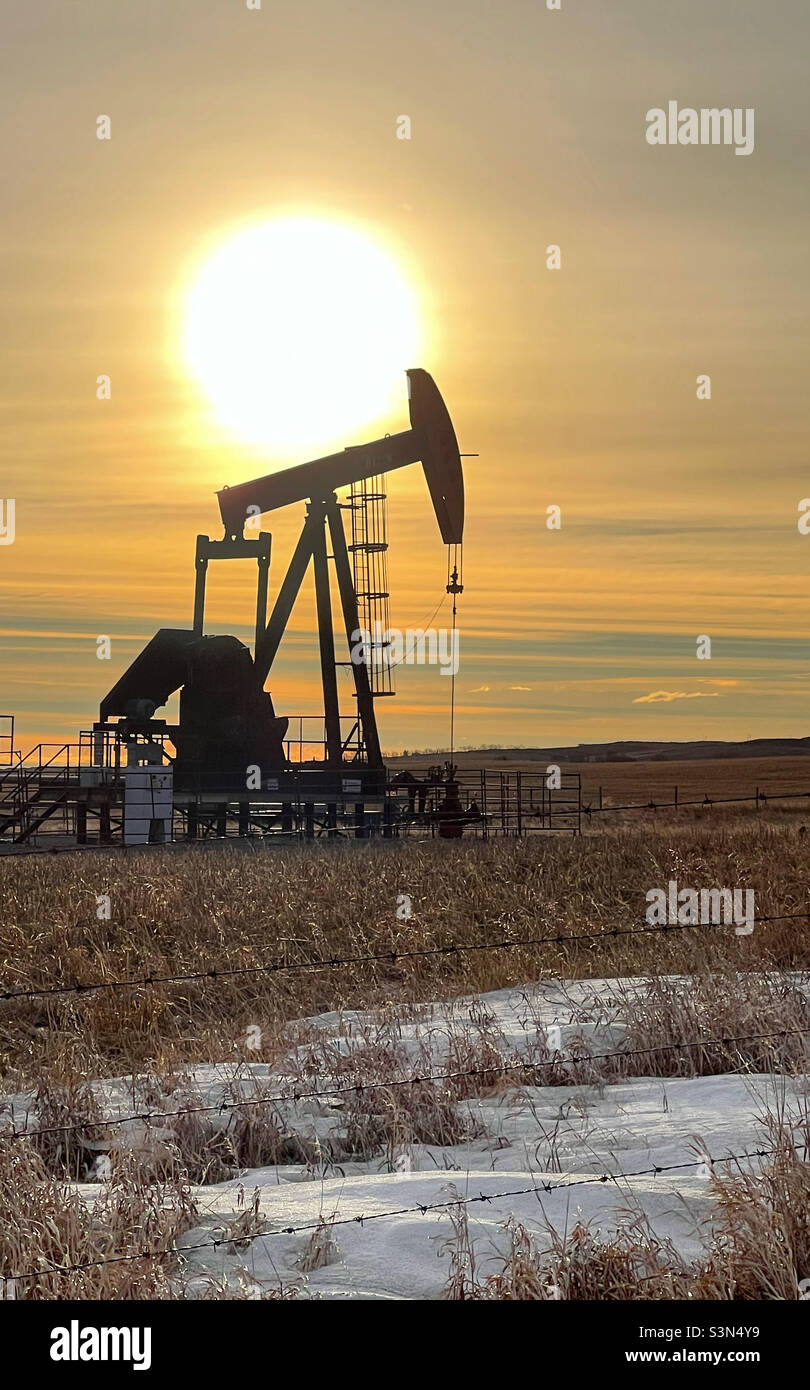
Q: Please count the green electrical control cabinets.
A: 0